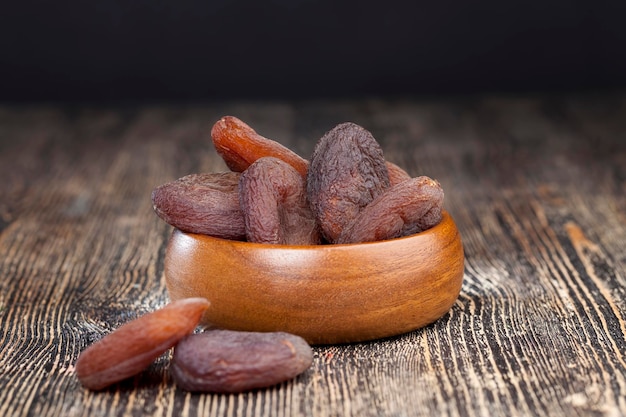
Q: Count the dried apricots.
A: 8